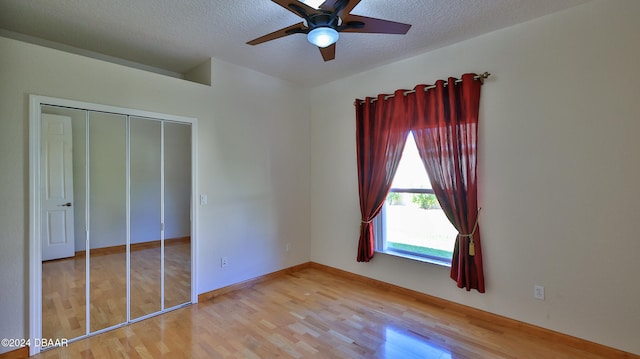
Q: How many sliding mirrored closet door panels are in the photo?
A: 4